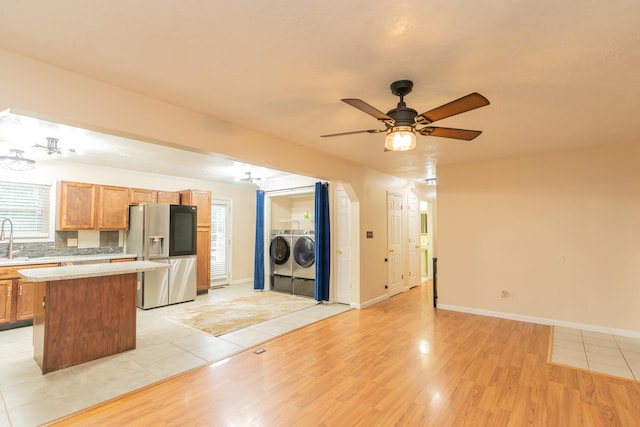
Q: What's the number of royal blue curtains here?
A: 2